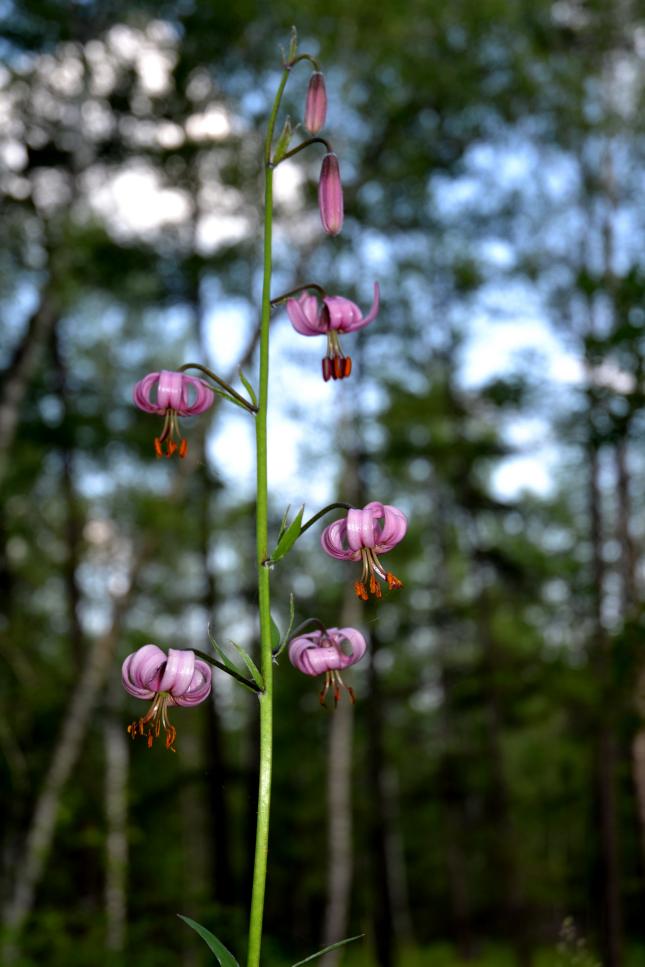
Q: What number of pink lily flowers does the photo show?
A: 5